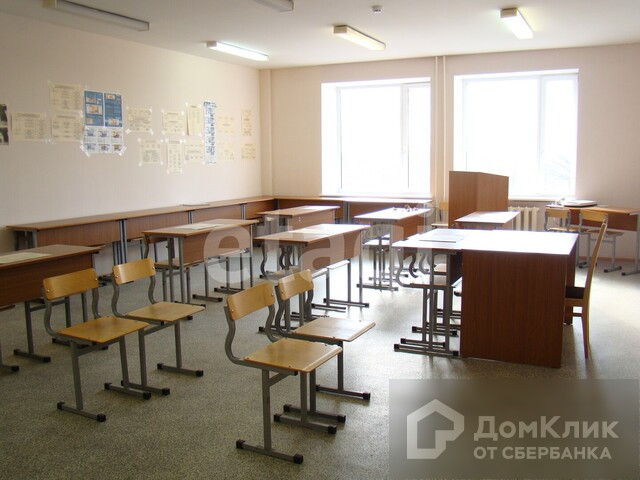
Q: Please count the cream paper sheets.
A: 13